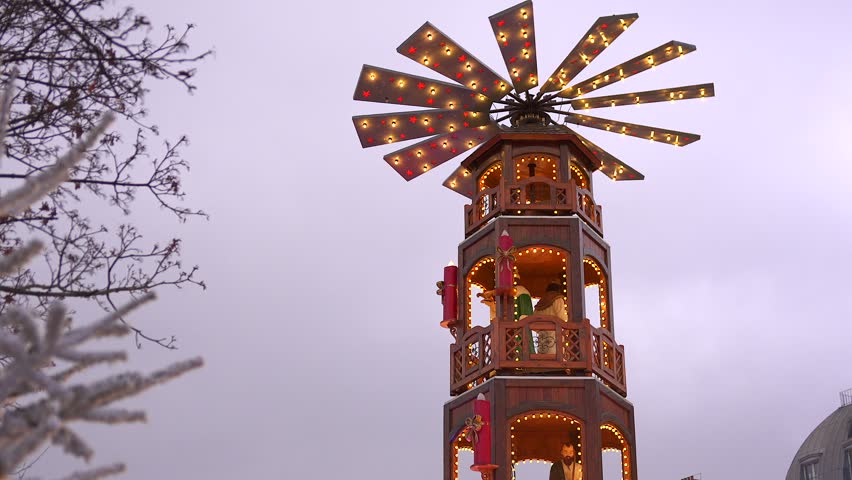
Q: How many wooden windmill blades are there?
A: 11